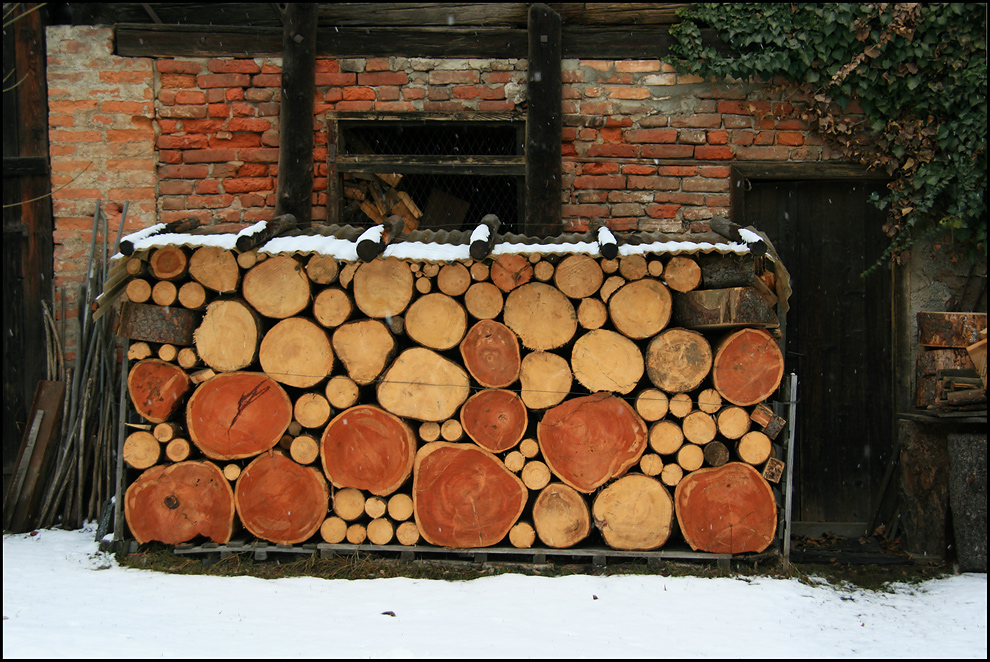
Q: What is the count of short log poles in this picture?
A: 6